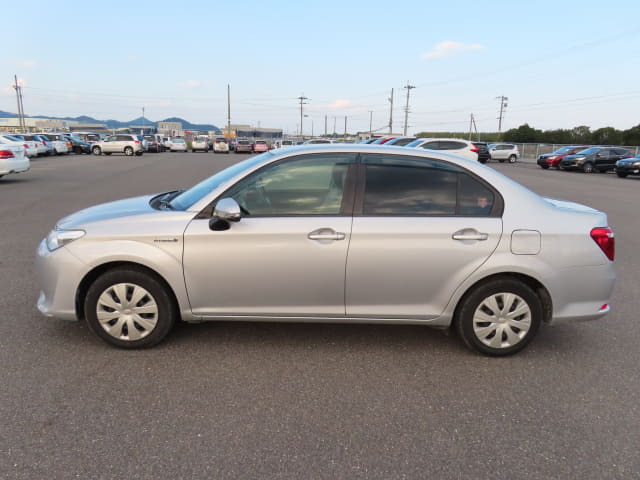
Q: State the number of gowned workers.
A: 0